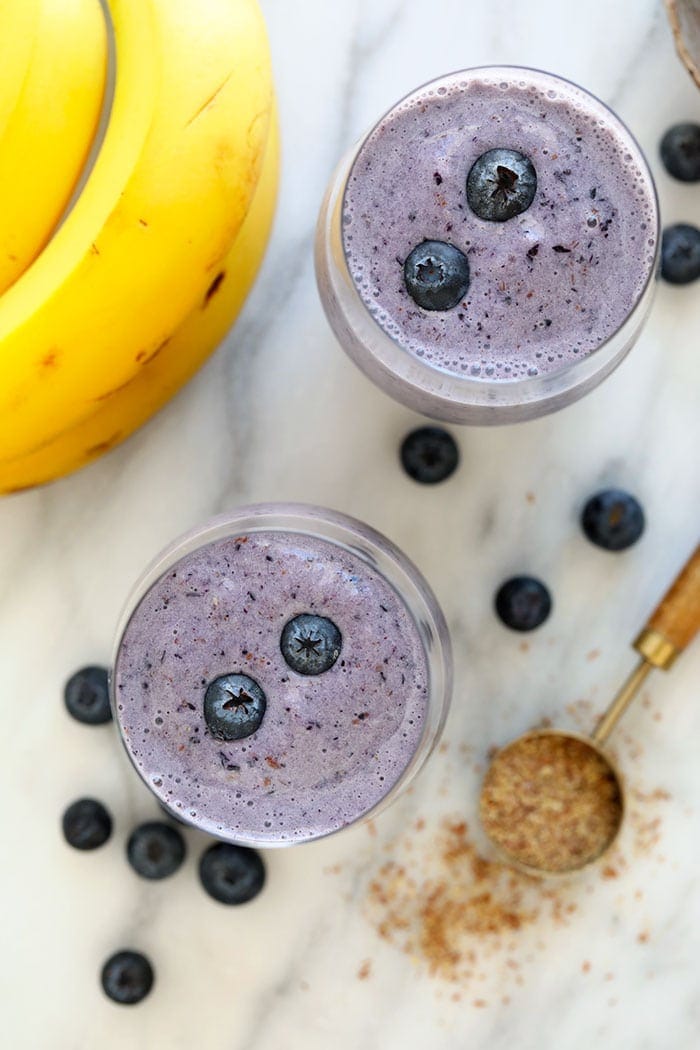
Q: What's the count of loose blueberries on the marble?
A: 10